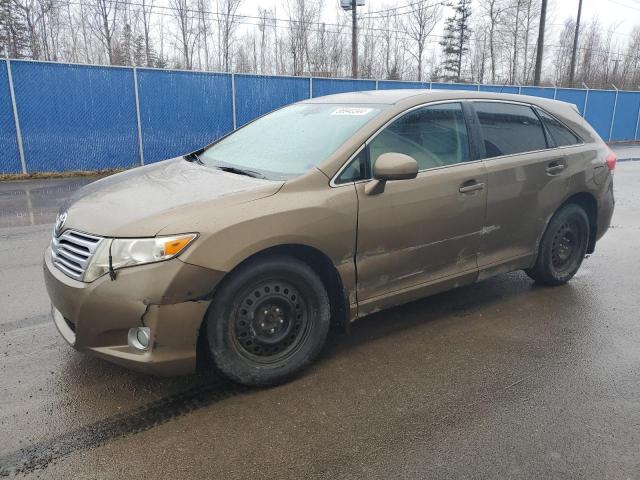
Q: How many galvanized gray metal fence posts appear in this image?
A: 12